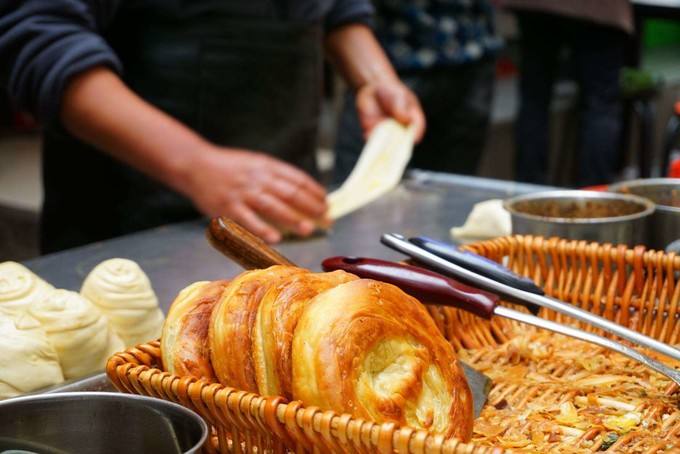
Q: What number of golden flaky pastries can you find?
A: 4